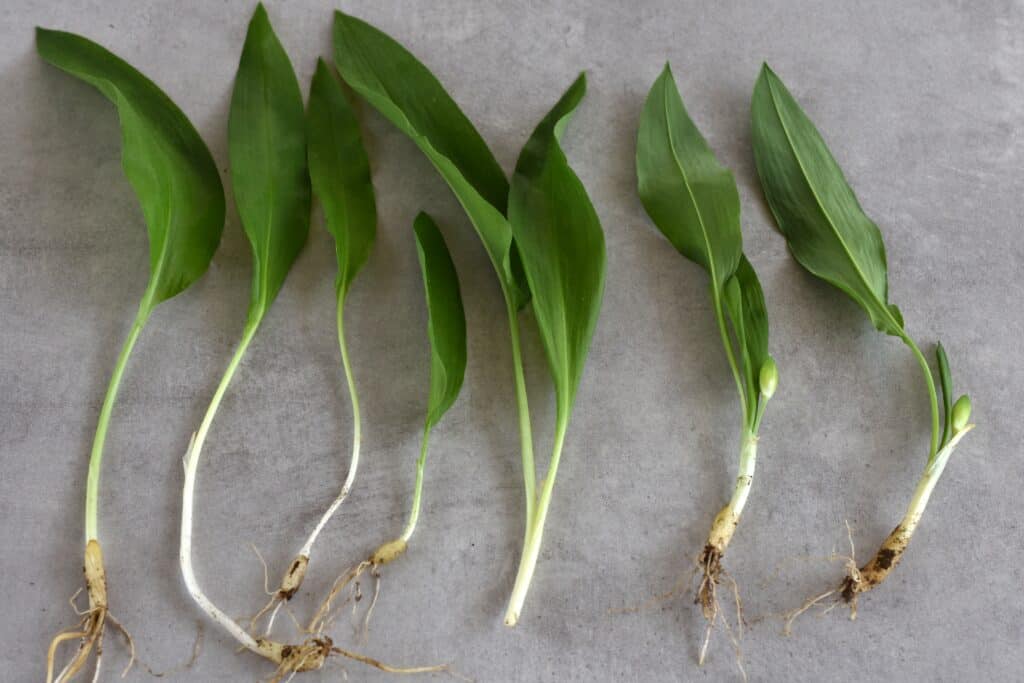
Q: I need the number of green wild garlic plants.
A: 7